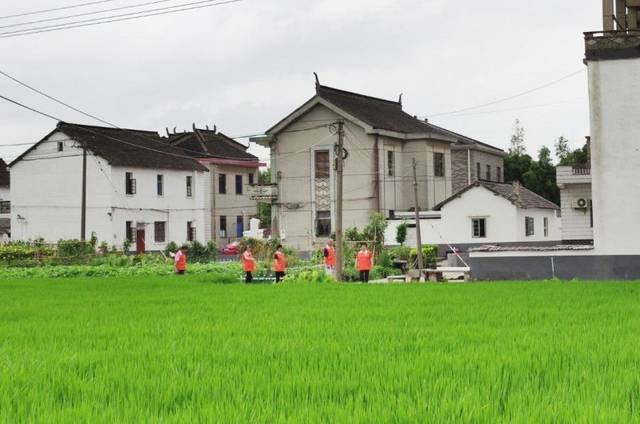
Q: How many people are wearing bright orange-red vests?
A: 5